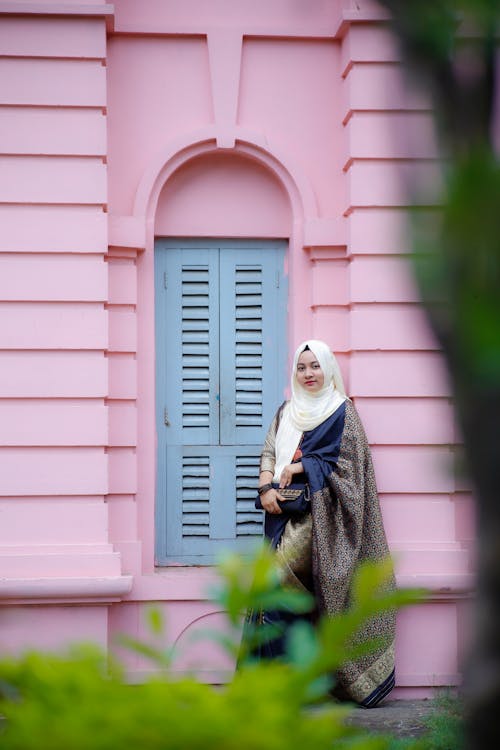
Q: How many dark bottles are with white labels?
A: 0